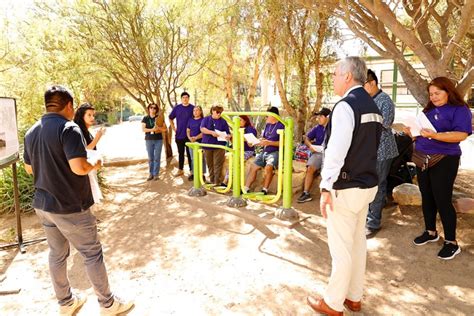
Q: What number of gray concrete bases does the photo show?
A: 3